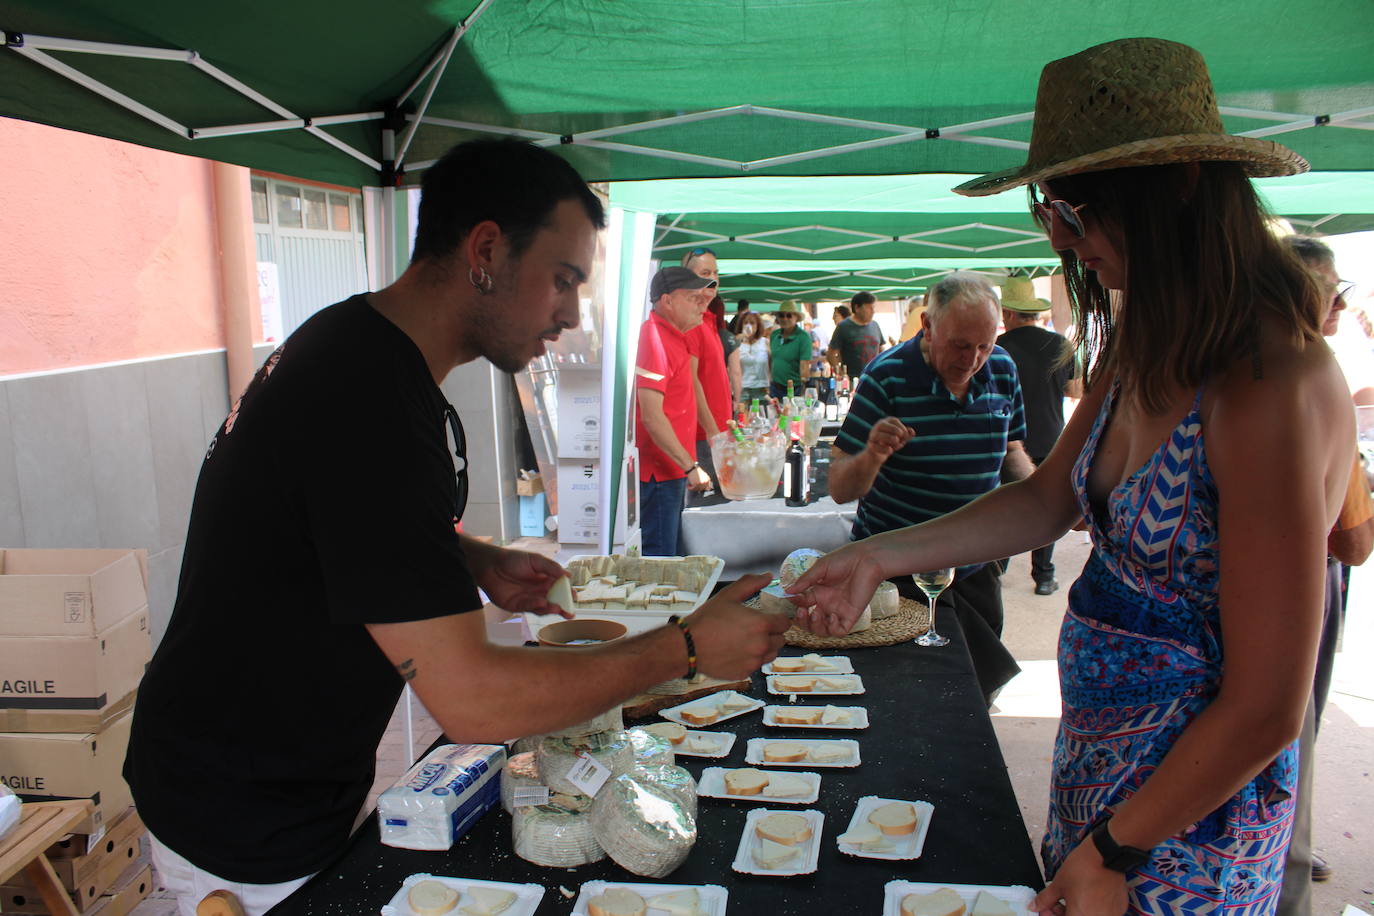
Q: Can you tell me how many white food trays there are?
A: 13